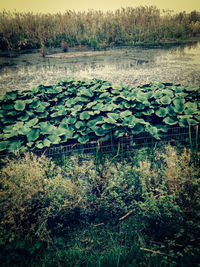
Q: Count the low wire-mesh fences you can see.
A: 1